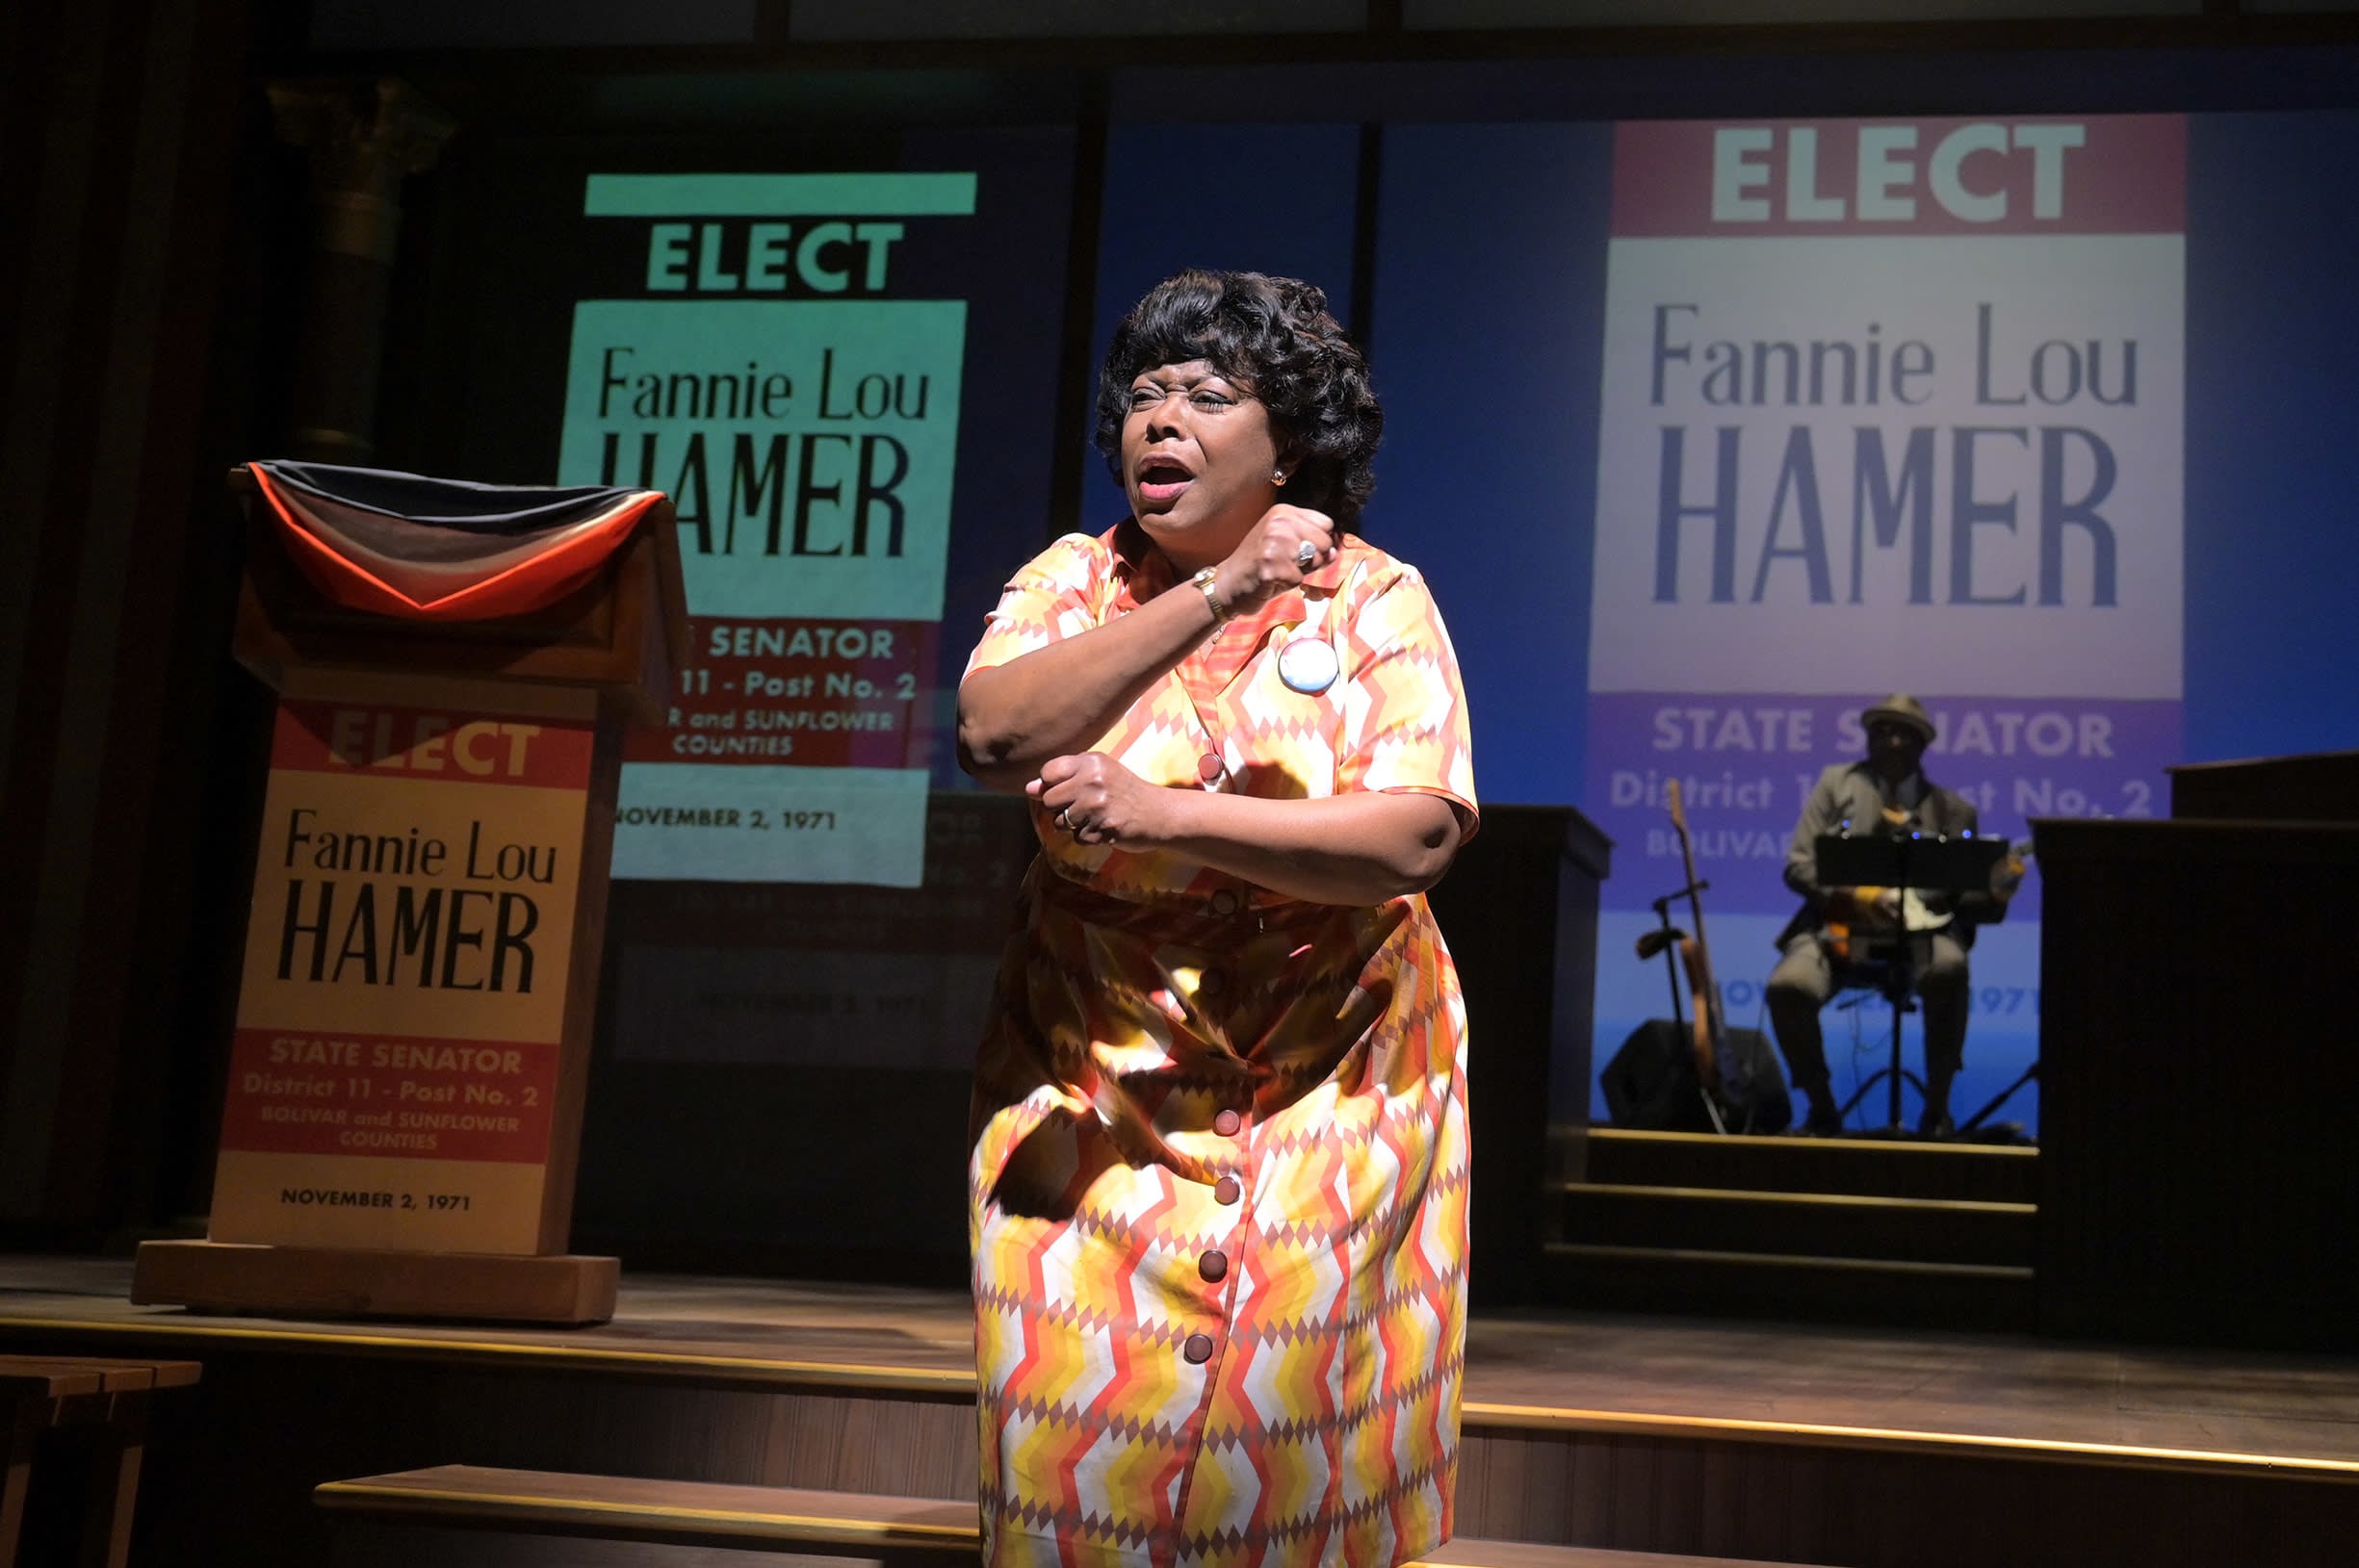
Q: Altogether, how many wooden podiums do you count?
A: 1